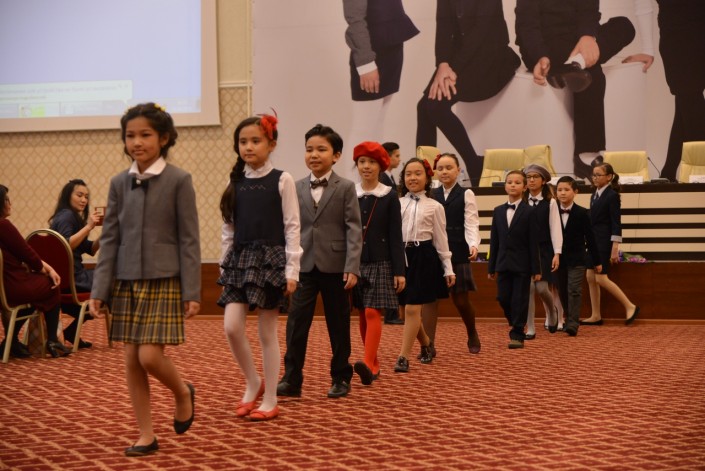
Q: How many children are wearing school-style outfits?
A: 10